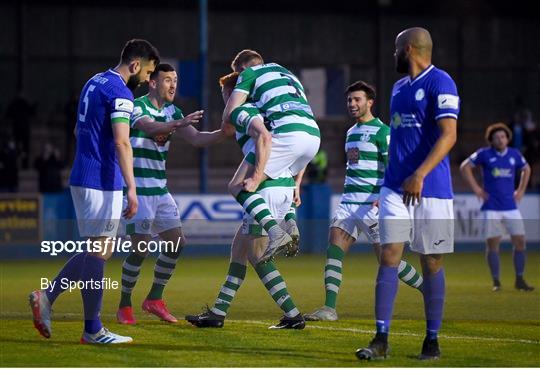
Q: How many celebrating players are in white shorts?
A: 4